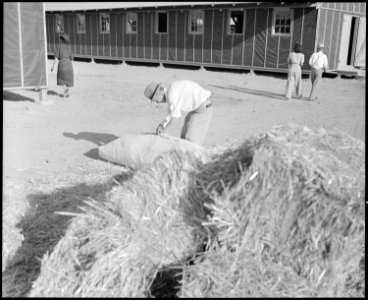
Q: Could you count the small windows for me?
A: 8